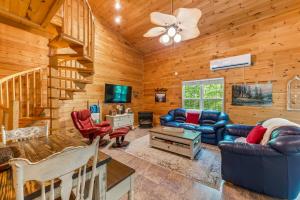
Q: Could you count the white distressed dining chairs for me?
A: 2